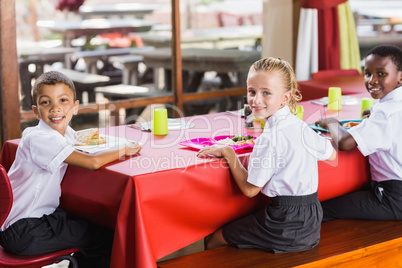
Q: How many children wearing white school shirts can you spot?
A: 3